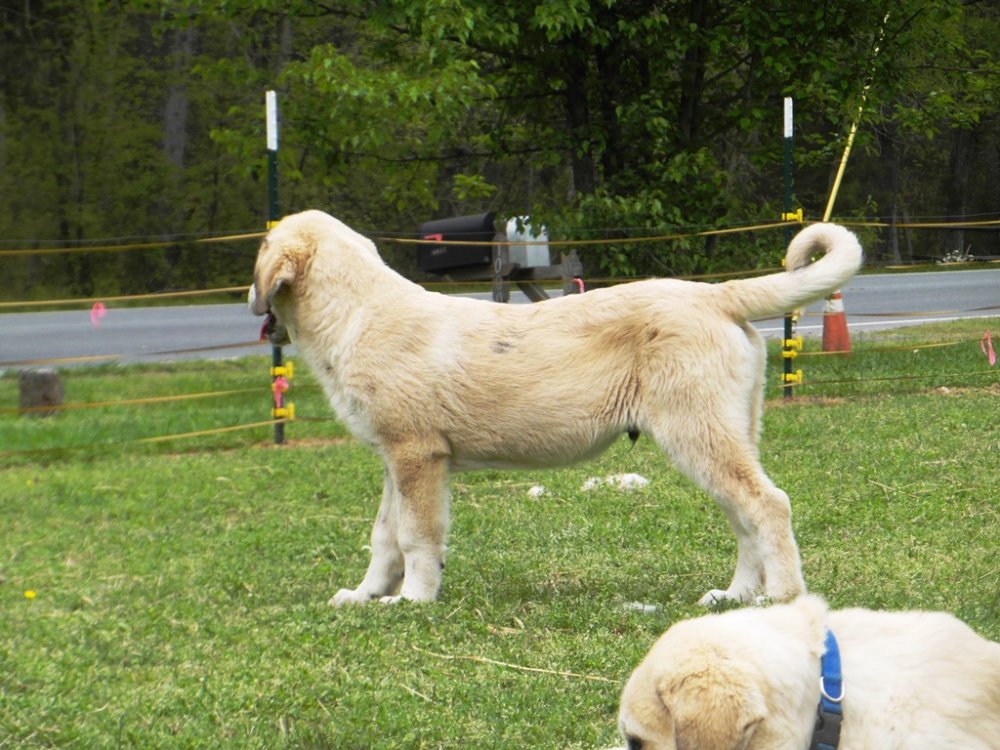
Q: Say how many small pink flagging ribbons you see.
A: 4